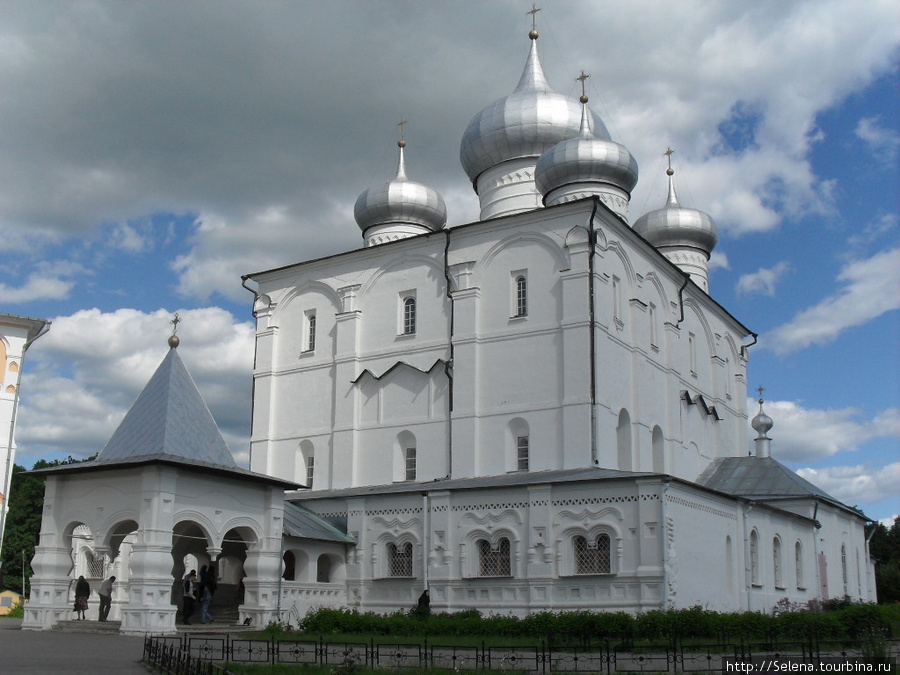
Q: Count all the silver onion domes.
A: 5